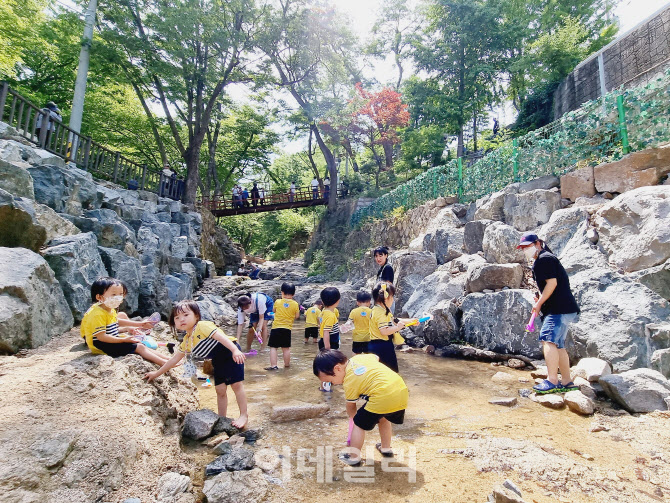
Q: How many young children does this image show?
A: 8